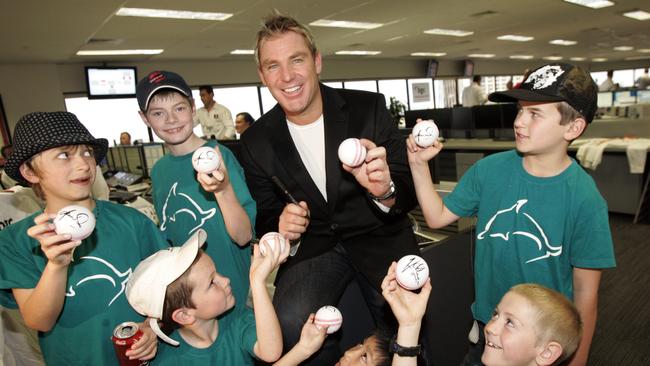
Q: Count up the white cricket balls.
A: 7